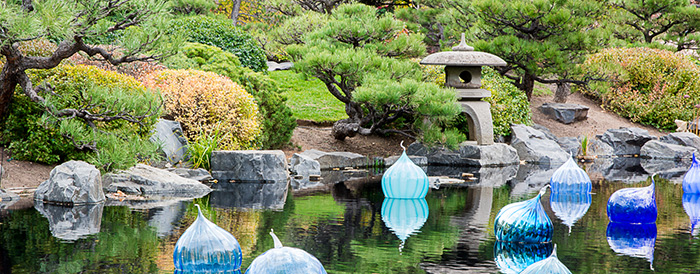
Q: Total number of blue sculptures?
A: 8